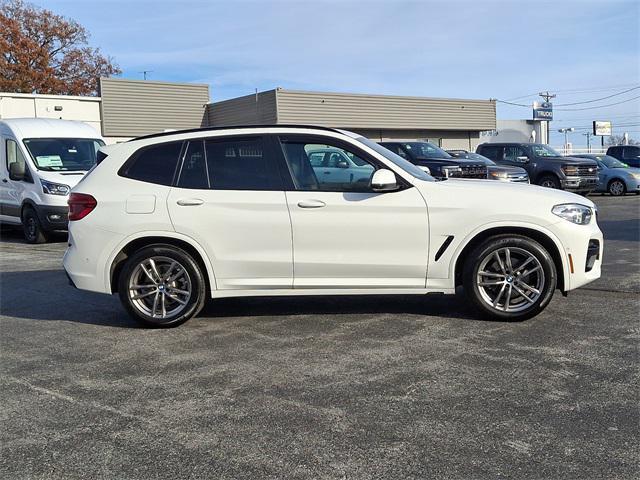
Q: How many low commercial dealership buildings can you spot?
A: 1